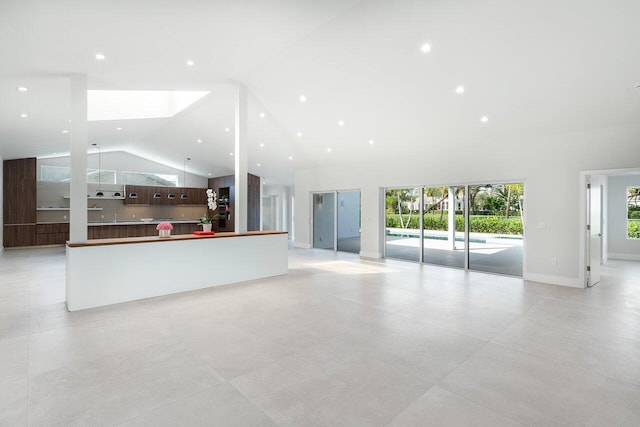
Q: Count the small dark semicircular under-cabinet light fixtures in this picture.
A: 6